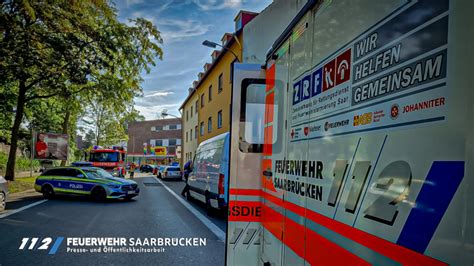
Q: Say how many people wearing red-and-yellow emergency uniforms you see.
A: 1